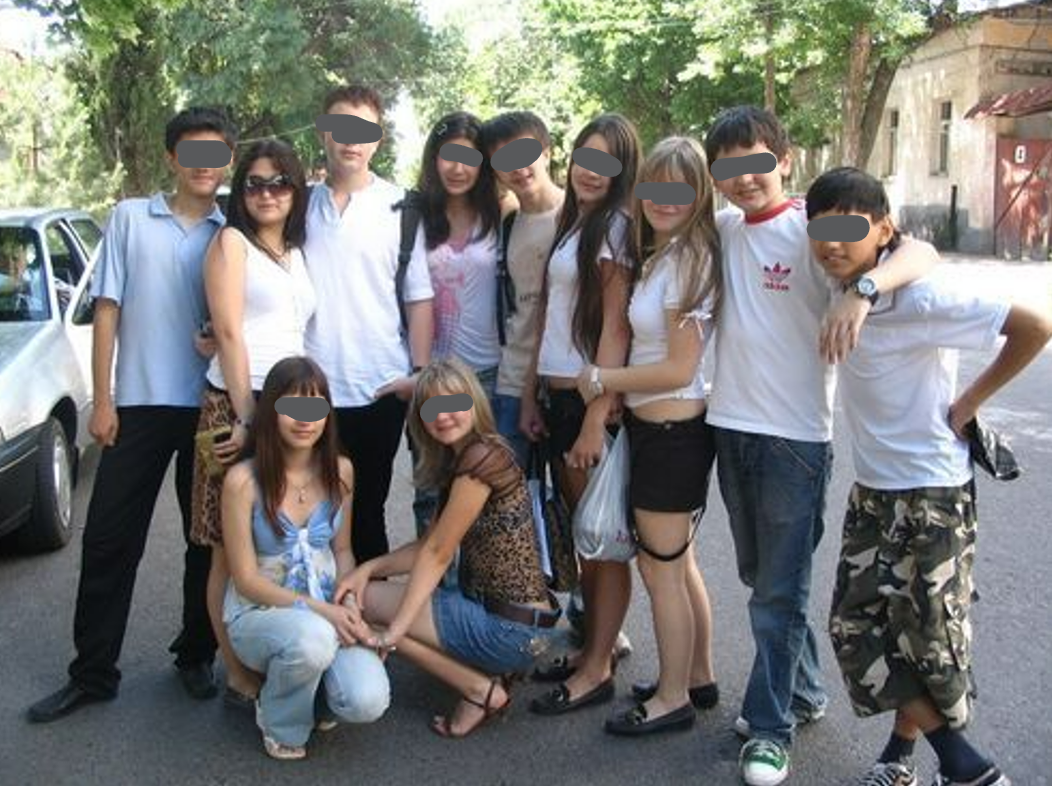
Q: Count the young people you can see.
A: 11